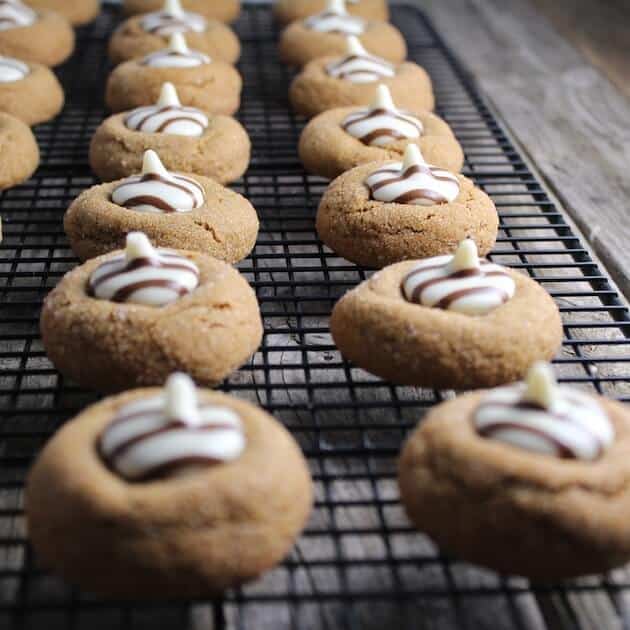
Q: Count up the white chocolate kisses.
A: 14